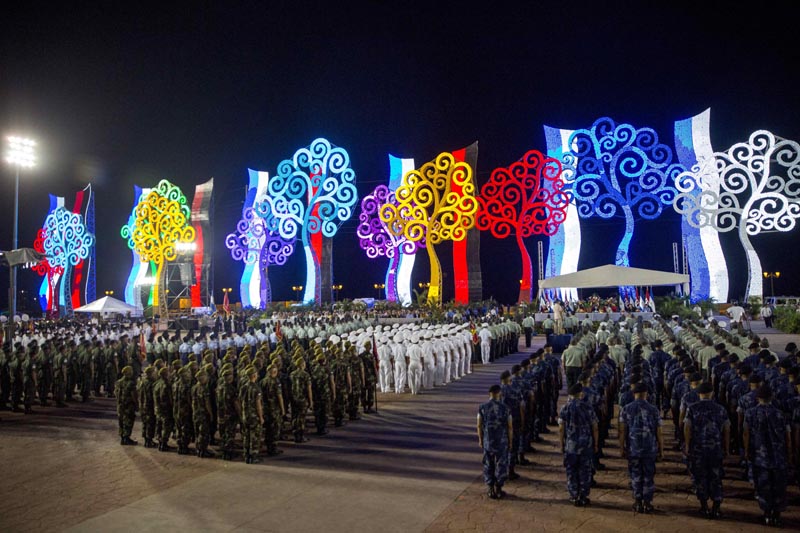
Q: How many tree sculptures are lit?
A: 11